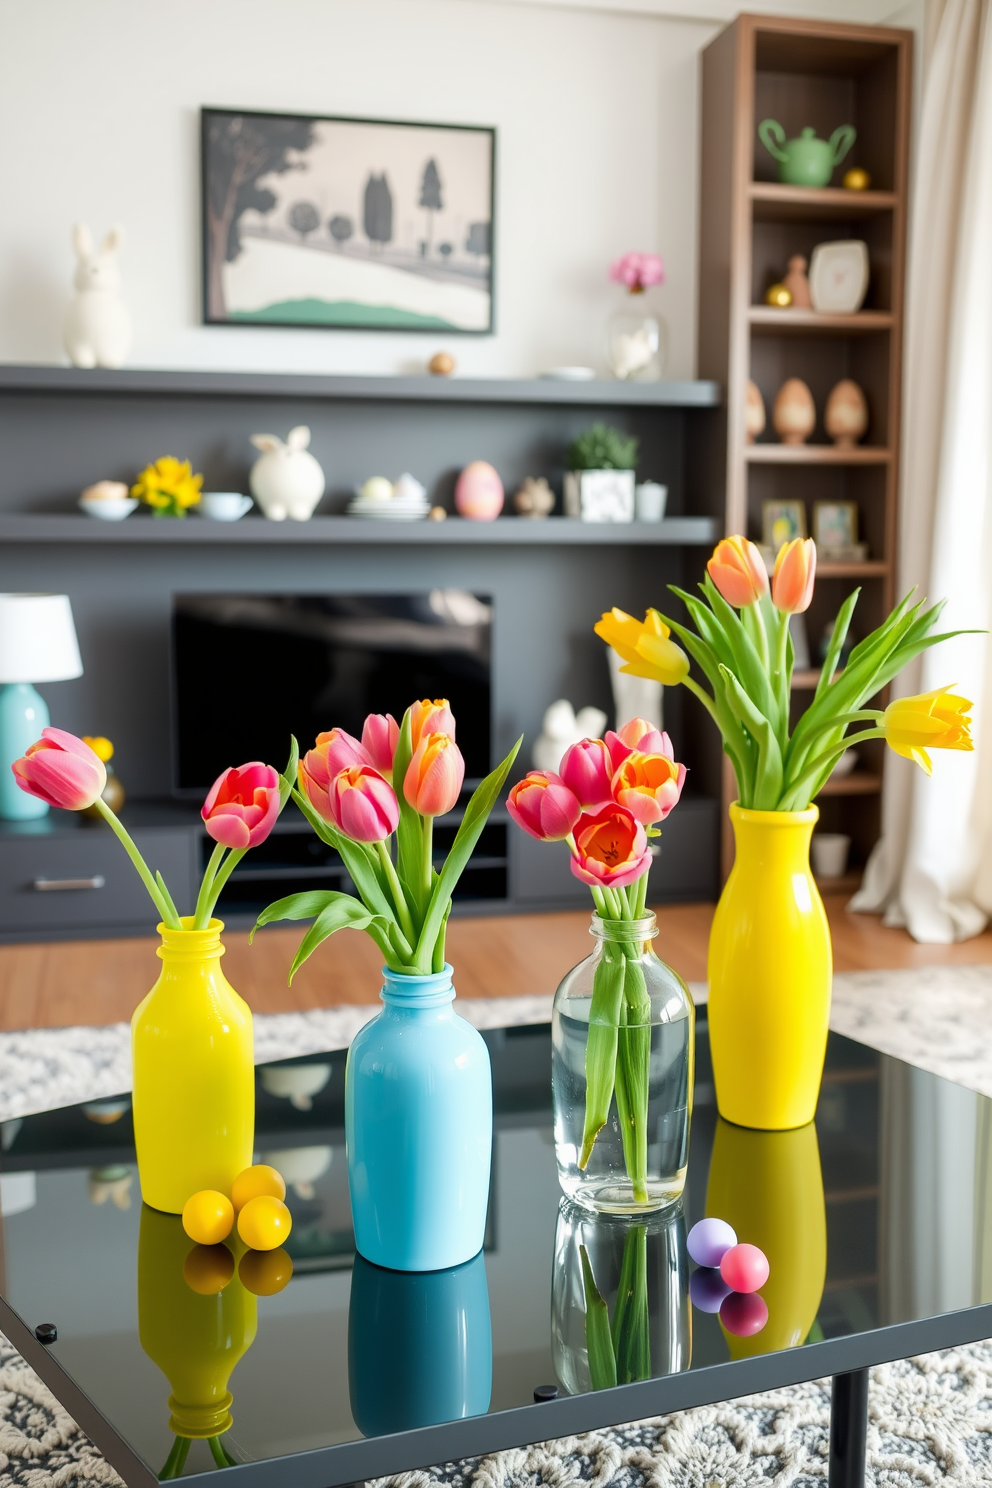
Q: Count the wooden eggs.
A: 3